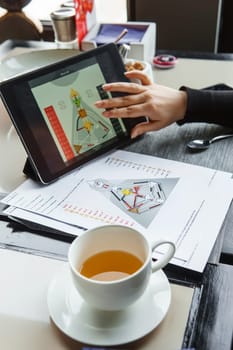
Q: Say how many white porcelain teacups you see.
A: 1